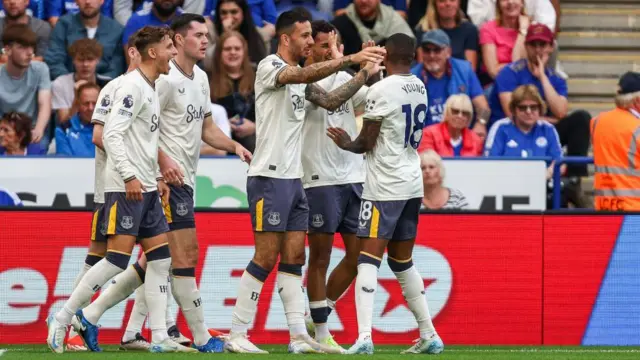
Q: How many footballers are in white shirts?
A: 6